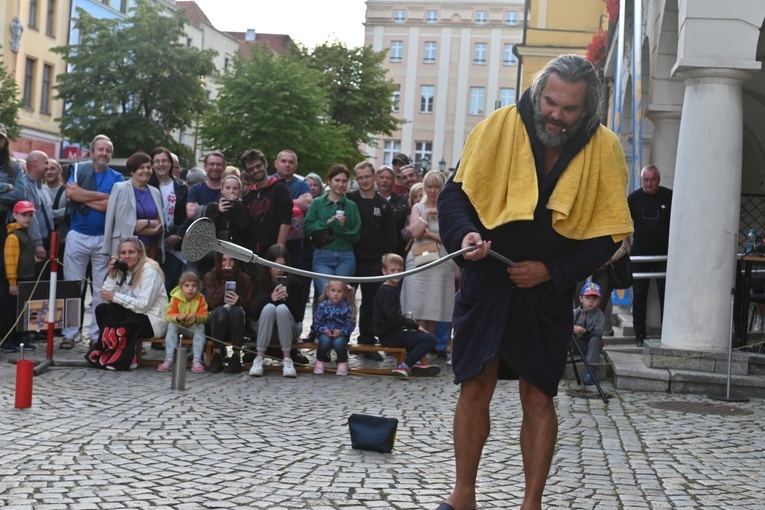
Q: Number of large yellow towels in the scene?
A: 1